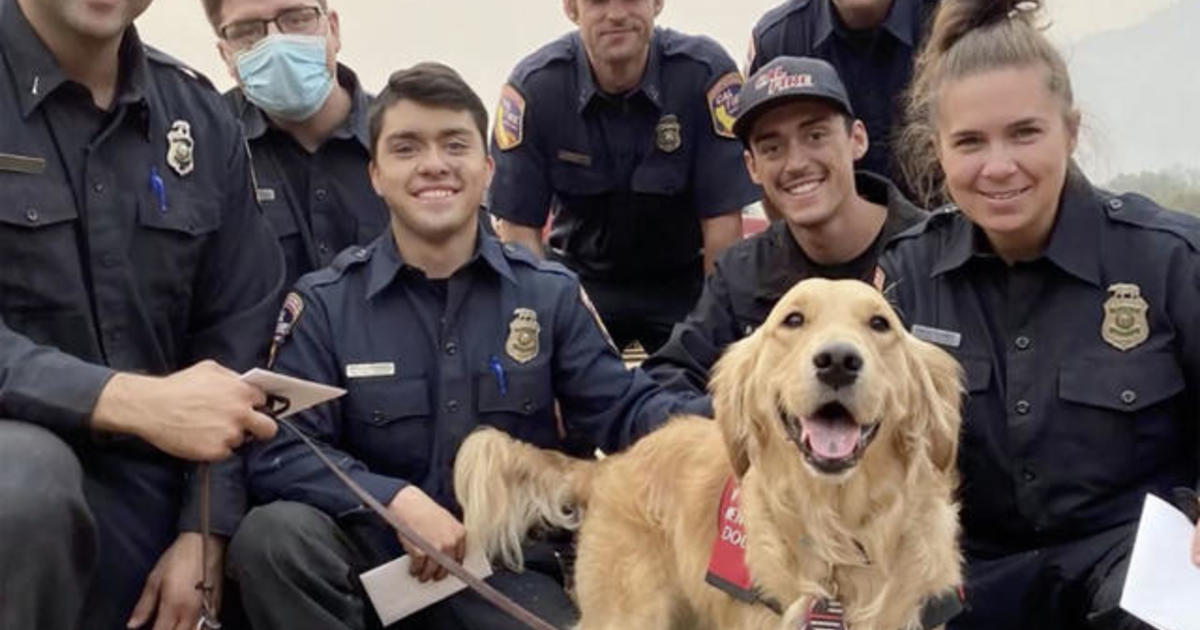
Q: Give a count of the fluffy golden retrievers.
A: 1